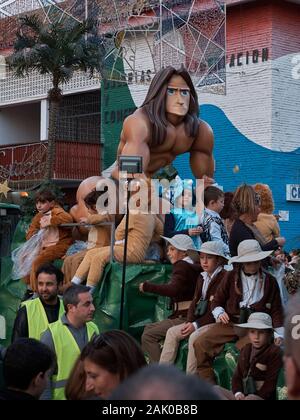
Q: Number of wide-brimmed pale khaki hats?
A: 4